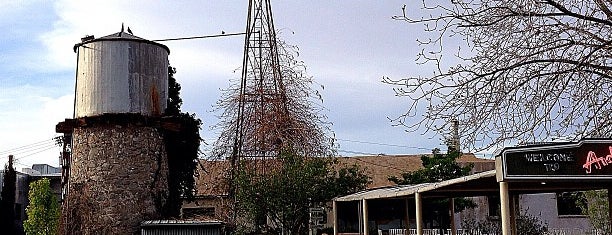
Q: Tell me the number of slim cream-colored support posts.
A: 4